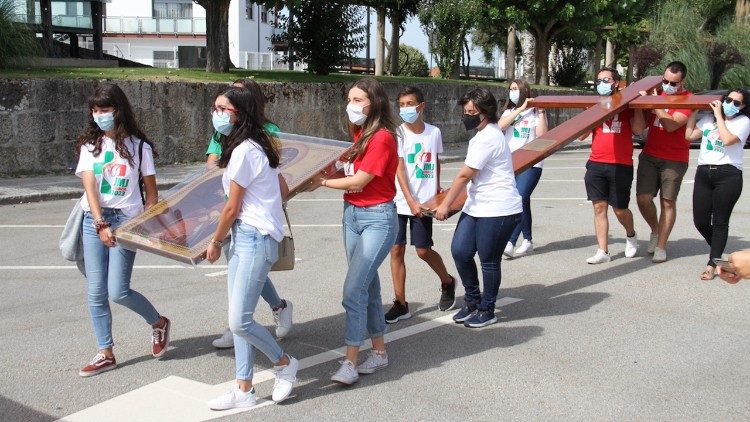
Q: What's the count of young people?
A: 10